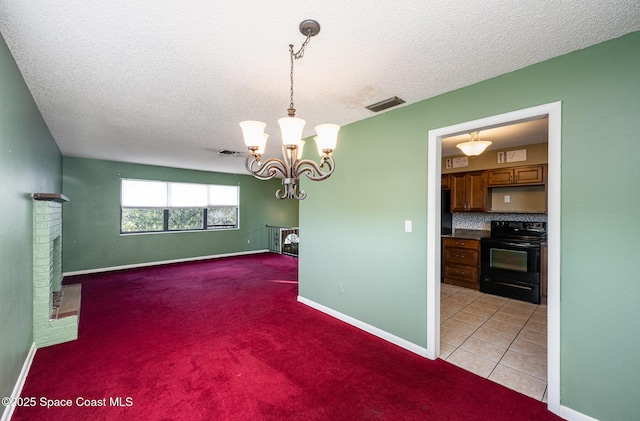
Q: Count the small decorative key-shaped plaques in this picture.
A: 2